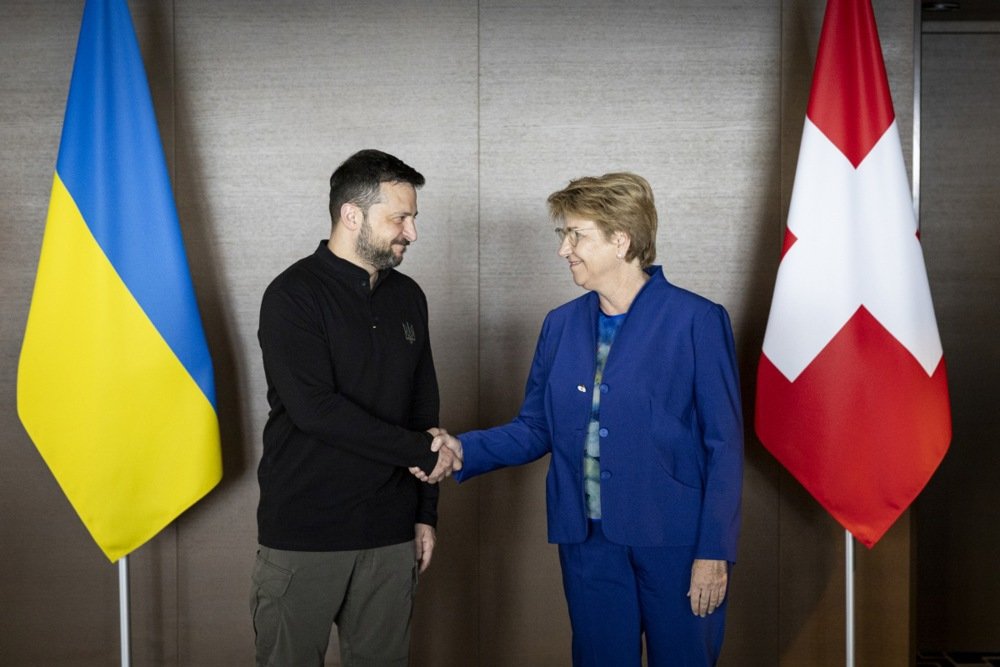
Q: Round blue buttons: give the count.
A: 3